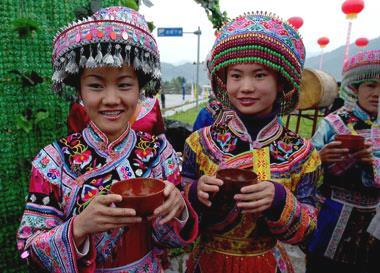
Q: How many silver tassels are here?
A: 11